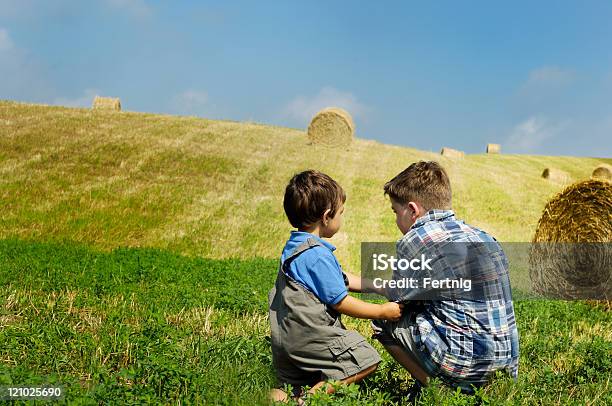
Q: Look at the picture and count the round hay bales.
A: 7